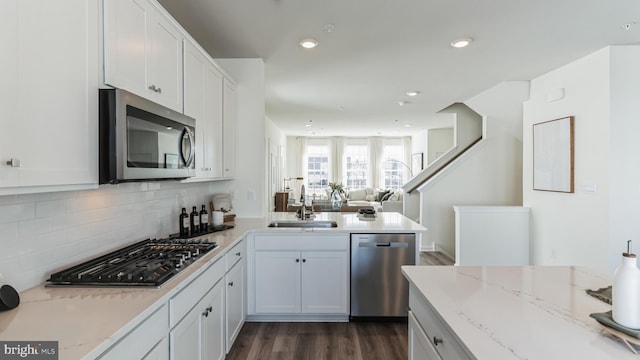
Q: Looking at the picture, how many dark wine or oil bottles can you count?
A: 3